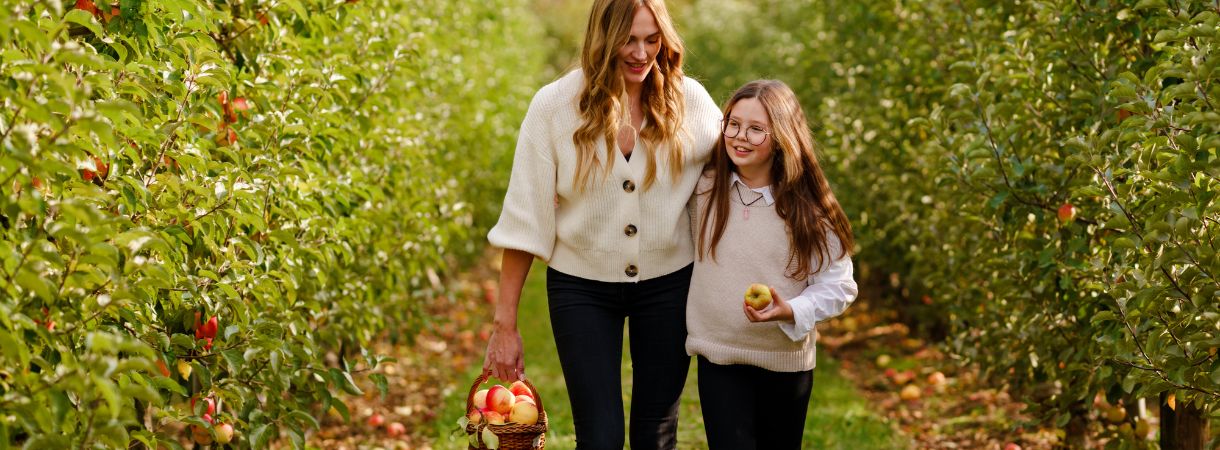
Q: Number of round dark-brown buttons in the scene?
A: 3